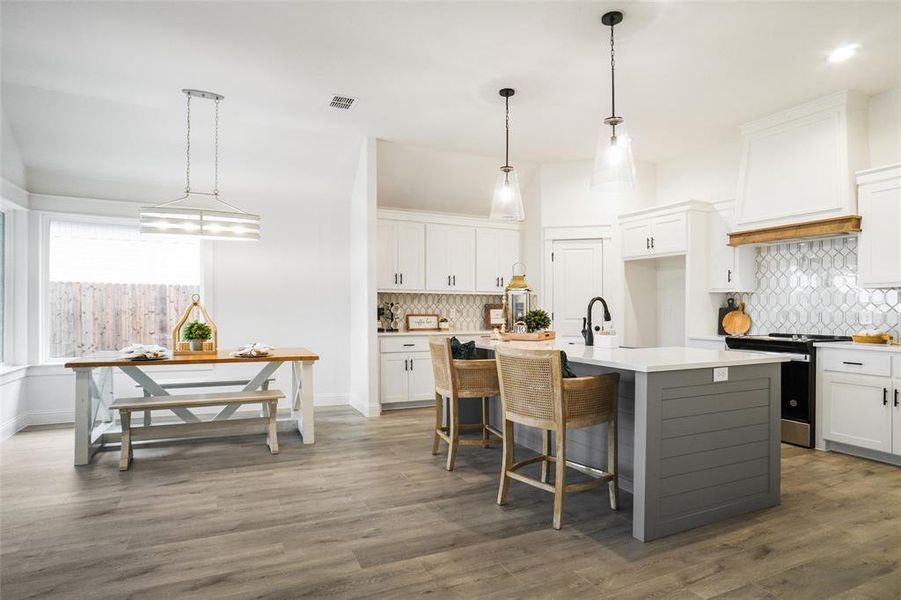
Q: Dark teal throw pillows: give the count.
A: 2